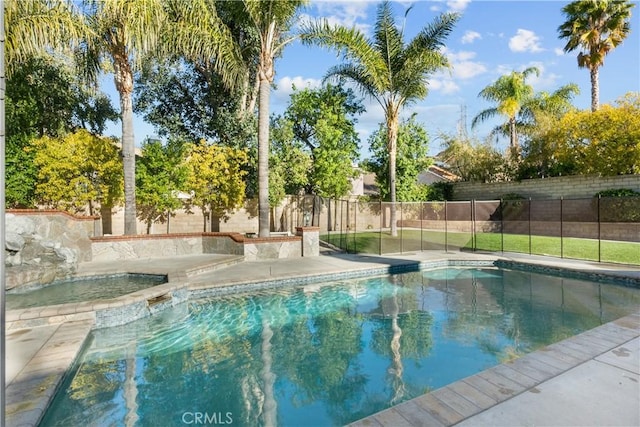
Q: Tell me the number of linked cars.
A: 0